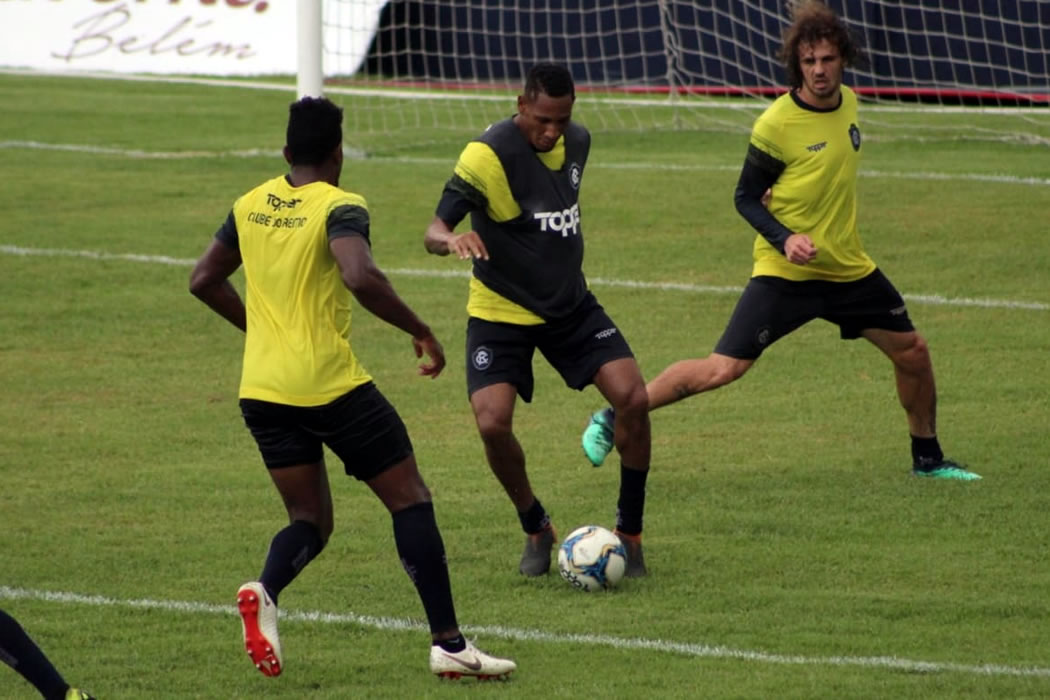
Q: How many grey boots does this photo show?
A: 2